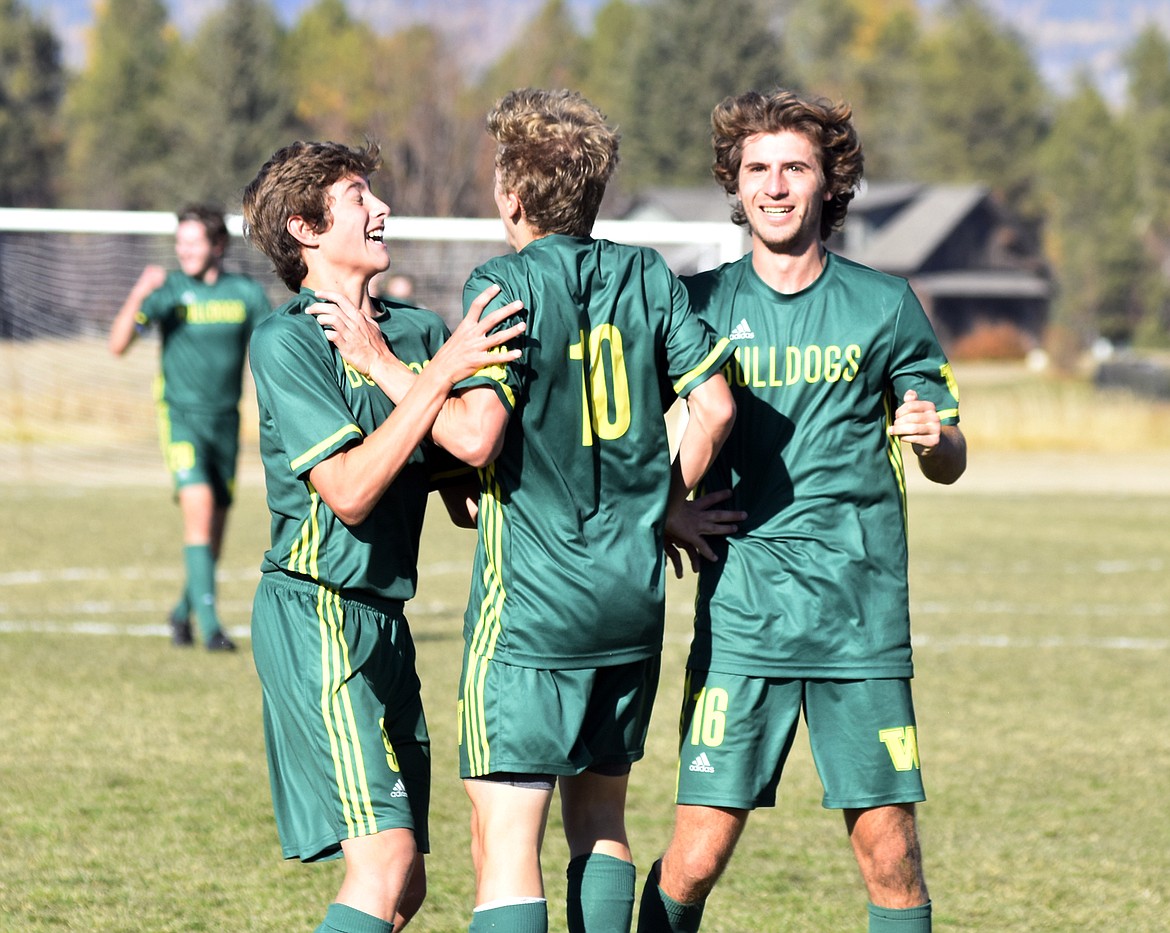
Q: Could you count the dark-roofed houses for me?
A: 1